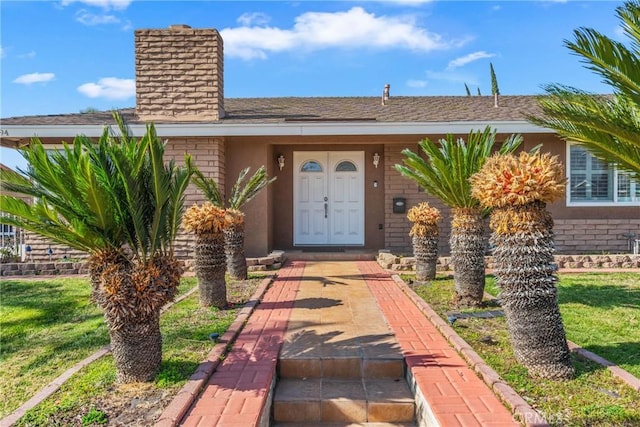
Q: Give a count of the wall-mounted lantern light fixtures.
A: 2